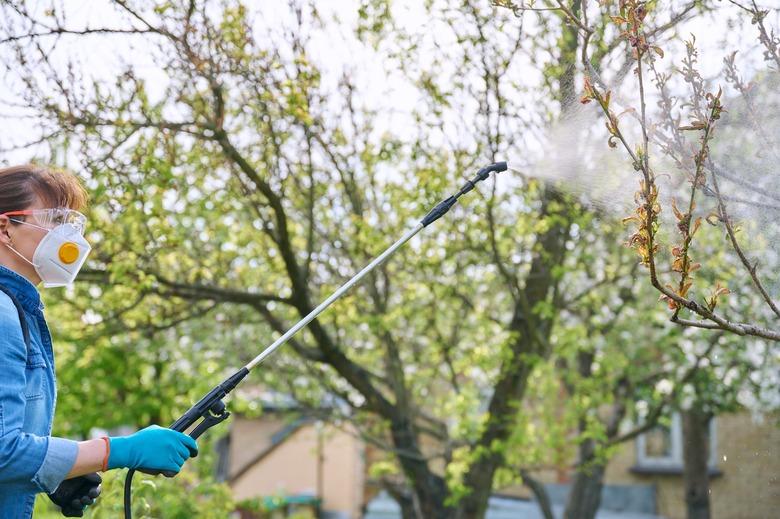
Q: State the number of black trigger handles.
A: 1